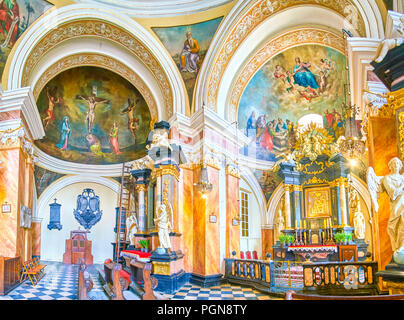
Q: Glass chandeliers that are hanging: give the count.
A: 2